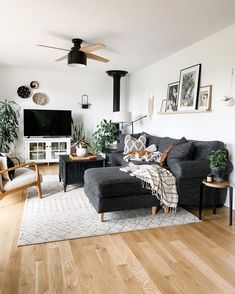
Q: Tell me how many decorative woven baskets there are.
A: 3